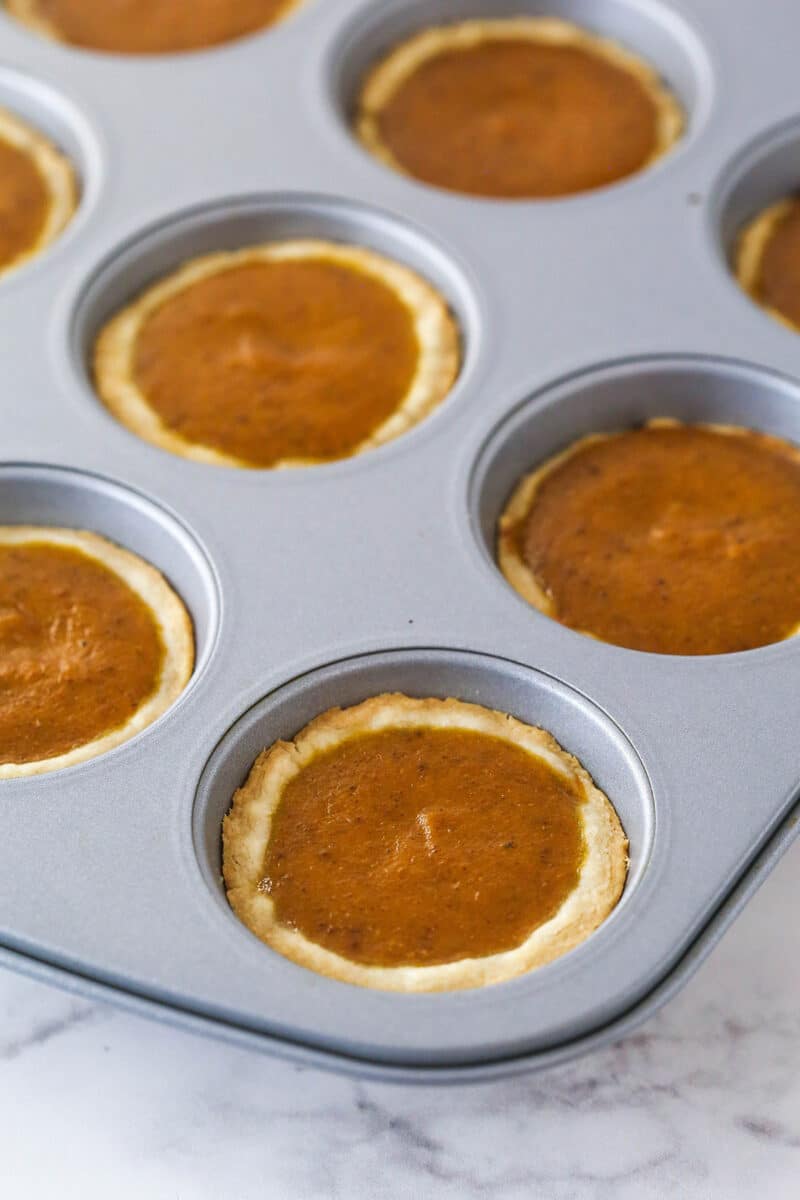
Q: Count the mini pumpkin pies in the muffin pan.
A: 8